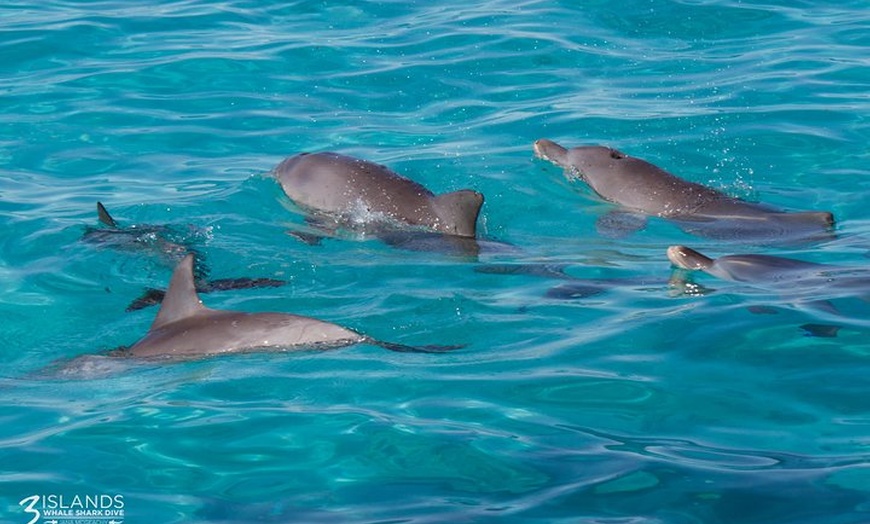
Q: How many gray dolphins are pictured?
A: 5